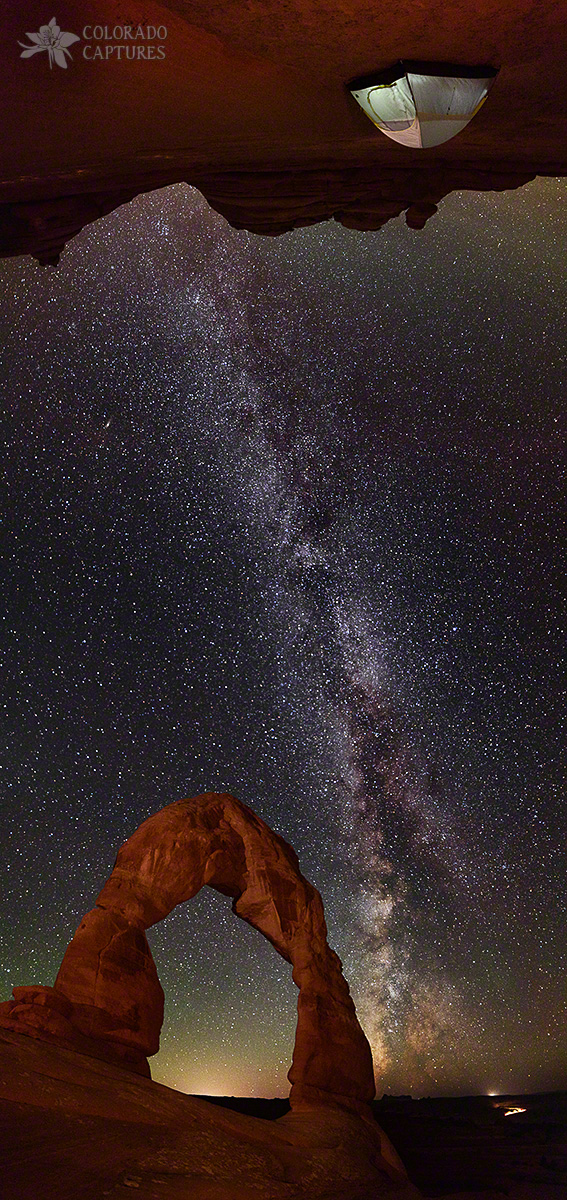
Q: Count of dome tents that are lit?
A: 1